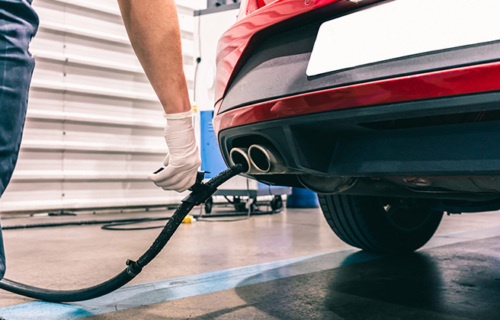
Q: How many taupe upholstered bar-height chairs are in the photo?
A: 0